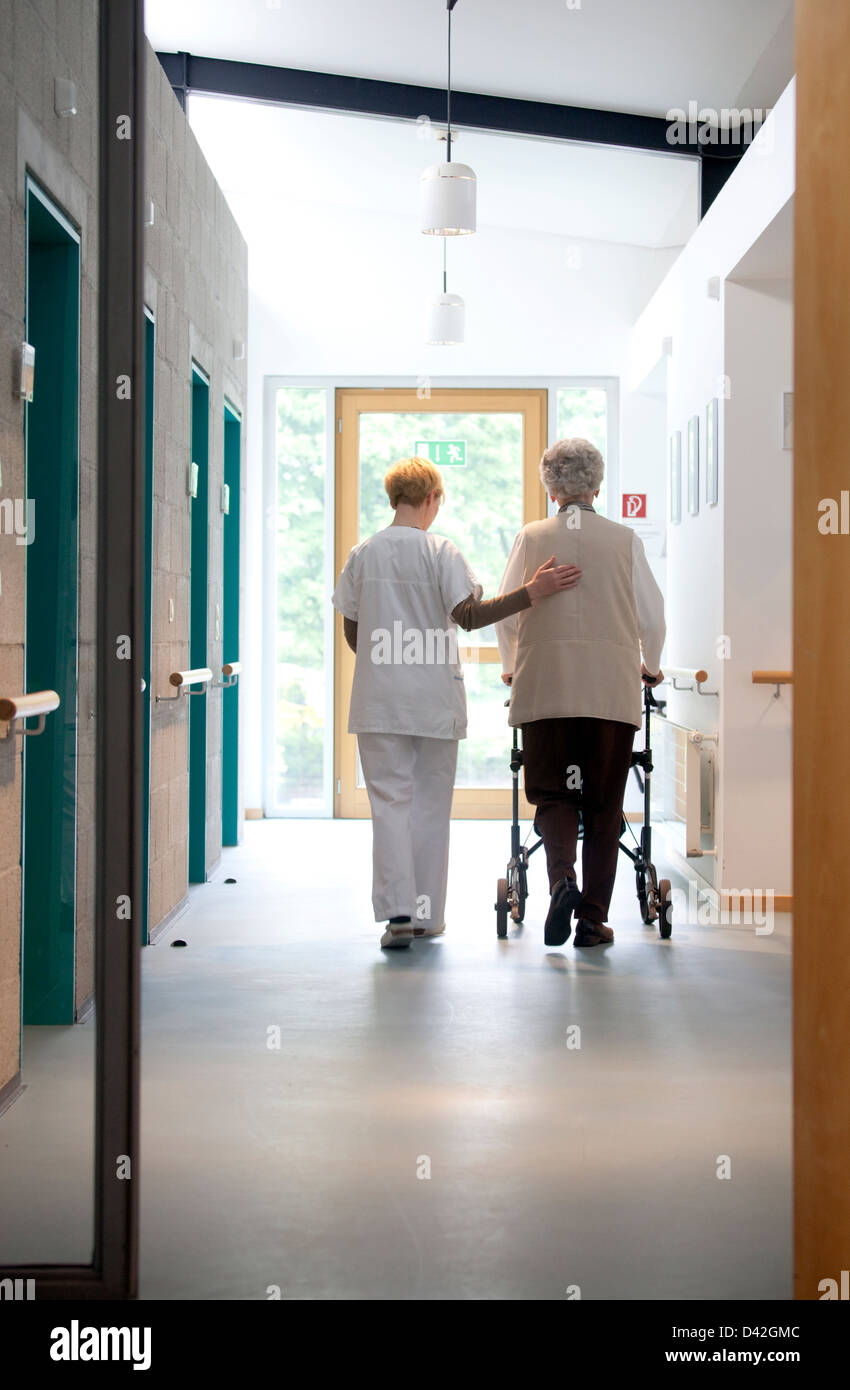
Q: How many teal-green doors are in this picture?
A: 4